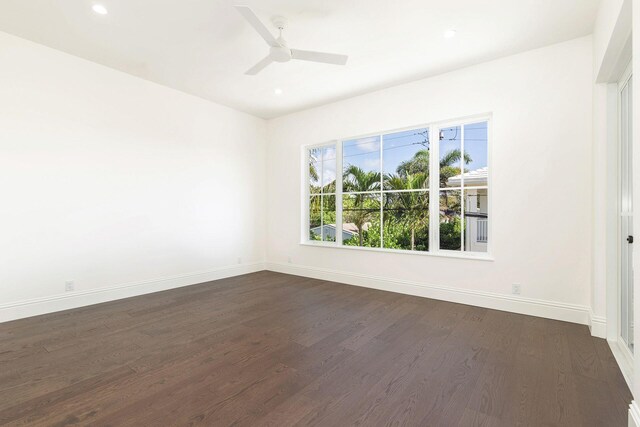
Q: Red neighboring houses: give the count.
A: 0